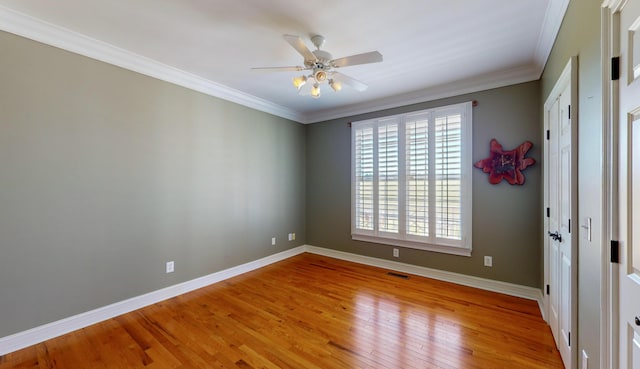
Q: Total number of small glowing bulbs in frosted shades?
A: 4